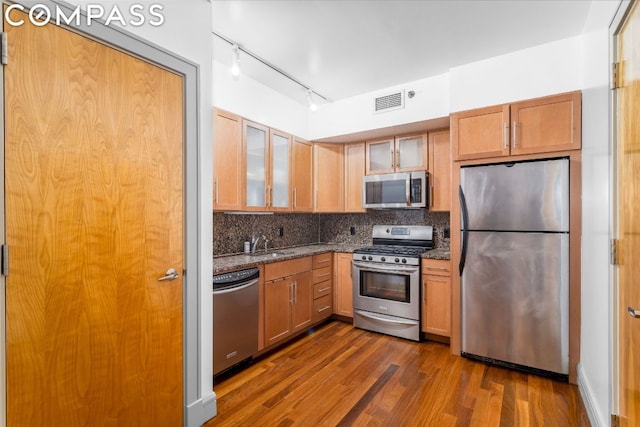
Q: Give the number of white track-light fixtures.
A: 2